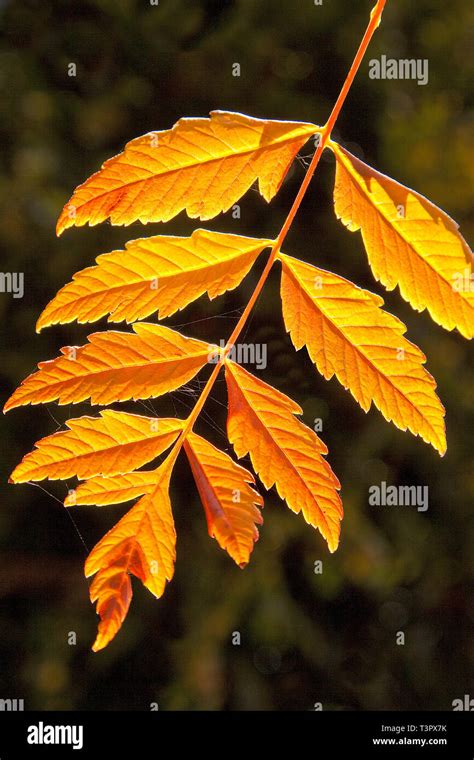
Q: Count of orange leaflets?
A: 10